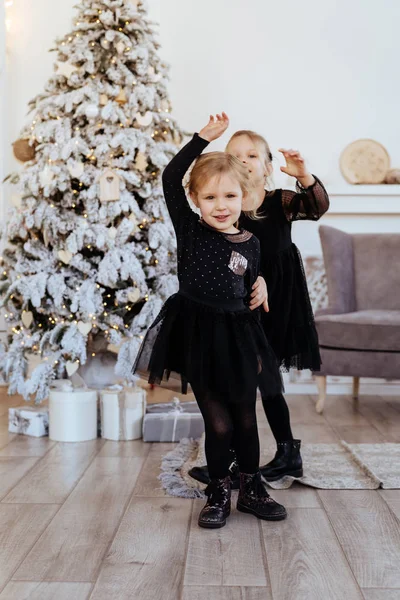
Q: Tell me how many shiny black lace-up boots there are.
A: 2